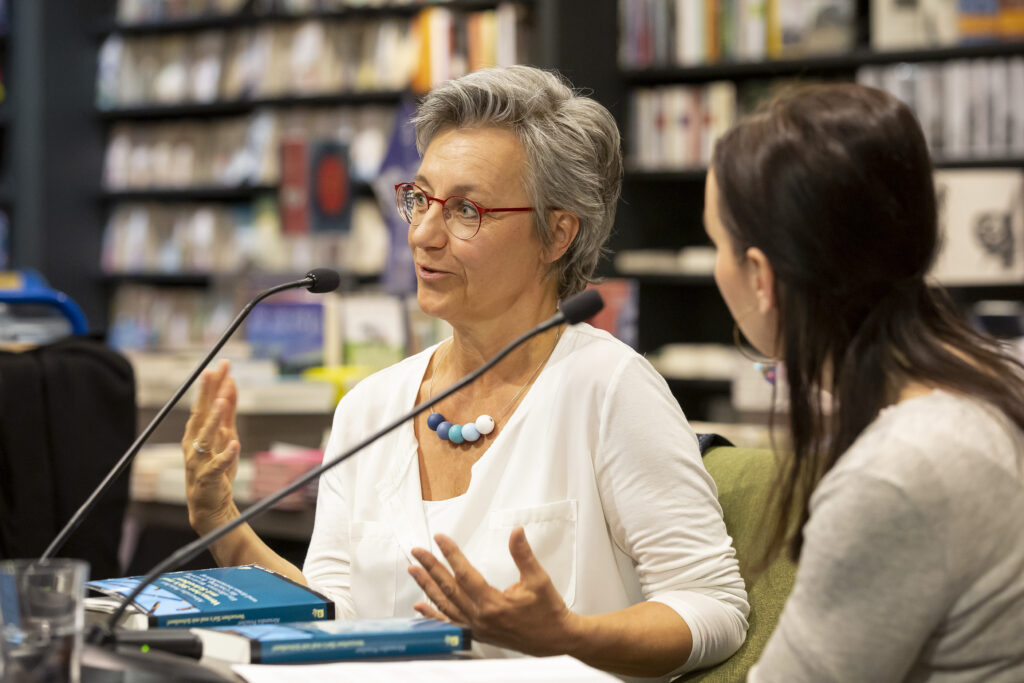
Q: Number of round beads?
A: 5